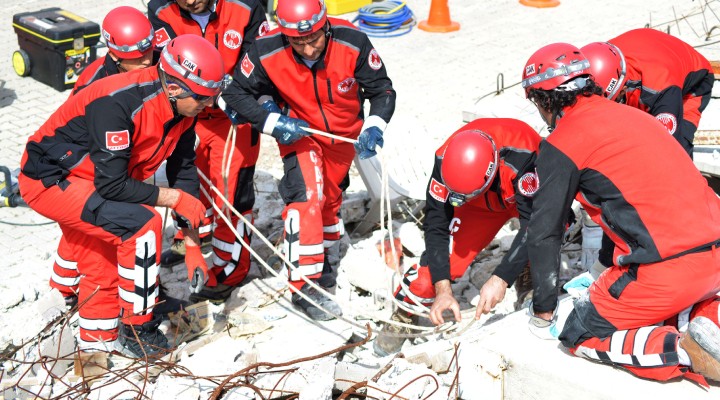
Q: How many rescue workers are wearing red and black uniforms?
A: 7